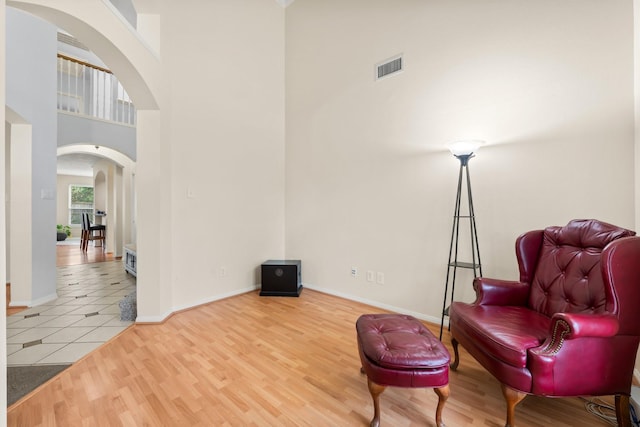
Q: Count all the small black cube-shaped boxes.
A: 1